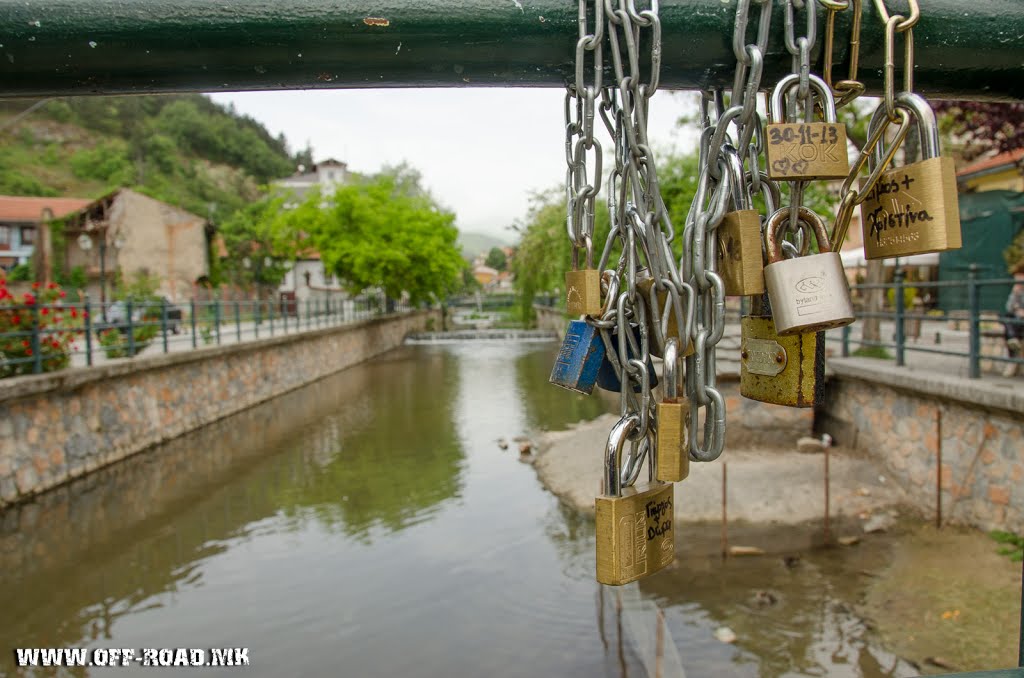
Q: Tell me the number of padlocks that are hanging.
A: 11